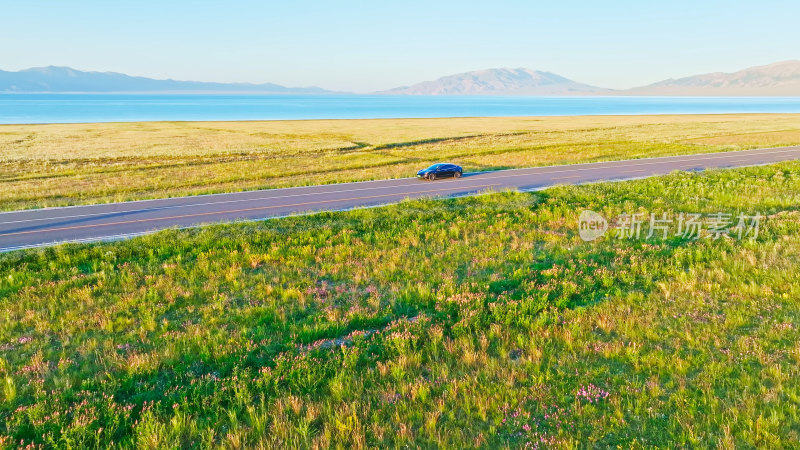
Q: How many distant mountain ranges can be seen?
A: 3